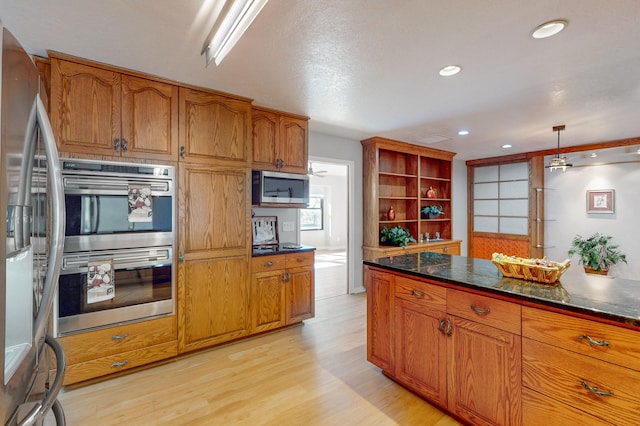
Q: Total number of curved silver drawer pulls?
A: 8